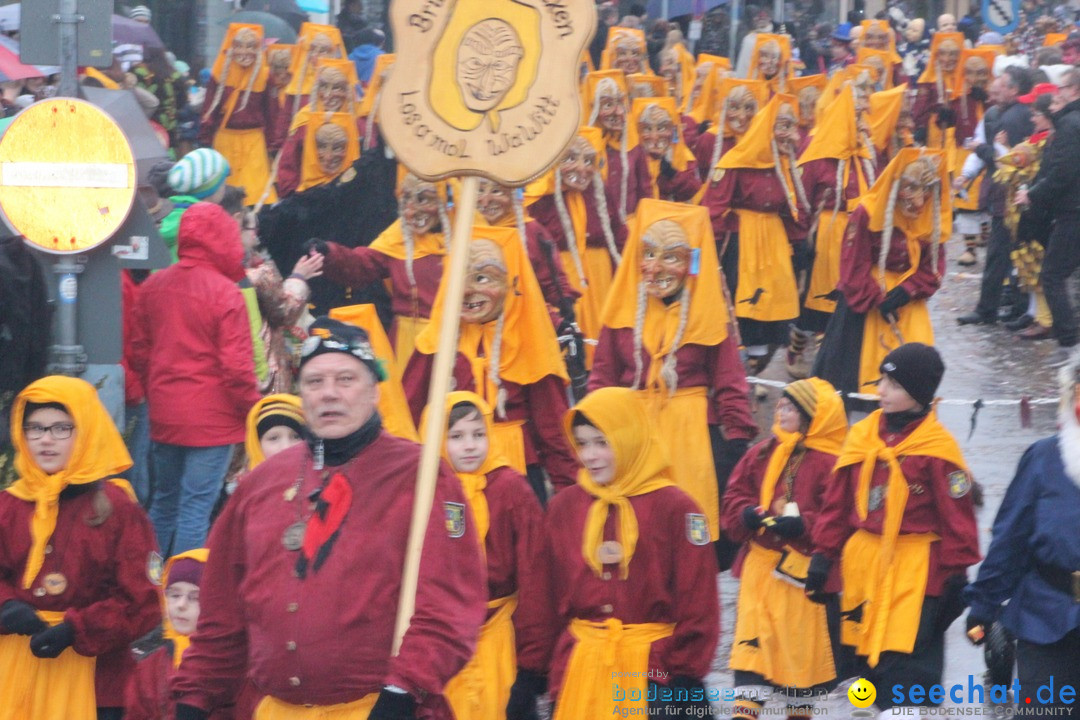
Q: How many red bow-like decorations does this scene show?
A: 1